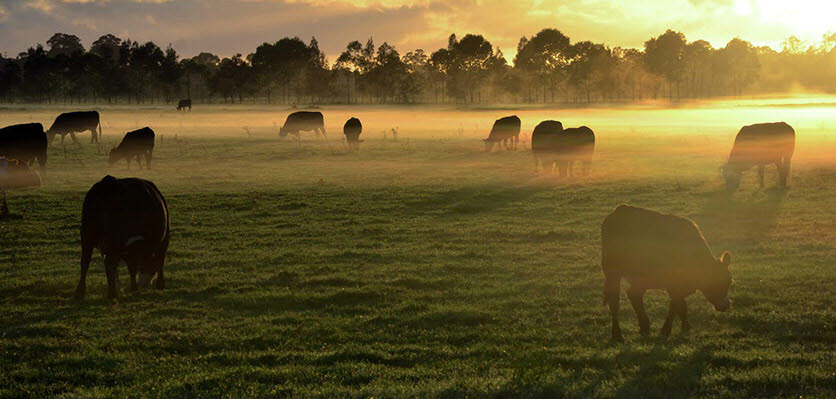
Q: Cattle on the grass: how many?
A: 13